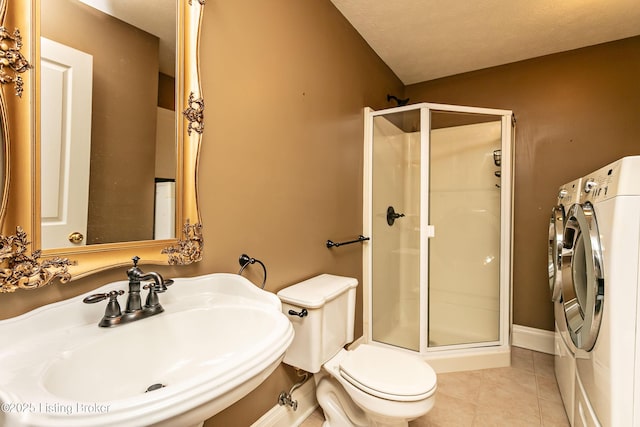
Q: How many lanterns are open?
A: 0